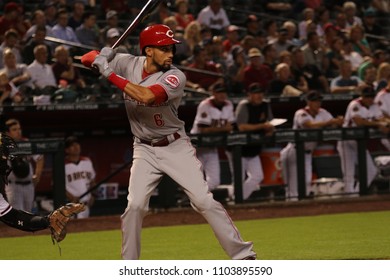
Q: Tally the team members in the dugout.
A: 7